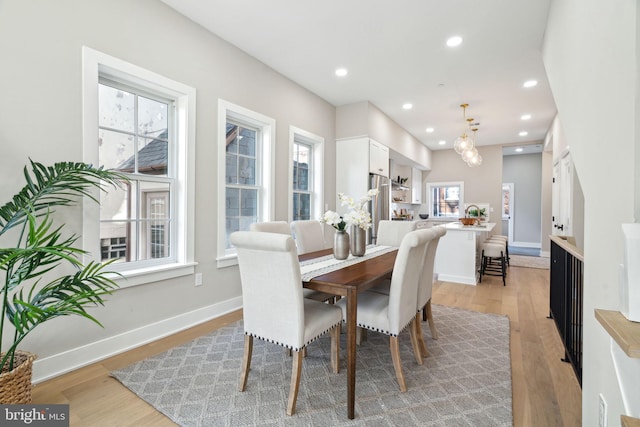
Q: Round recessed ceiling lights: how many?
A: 9